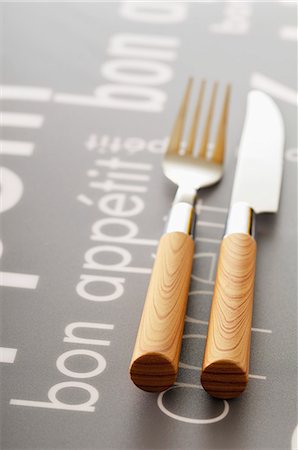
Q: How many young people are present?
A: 0